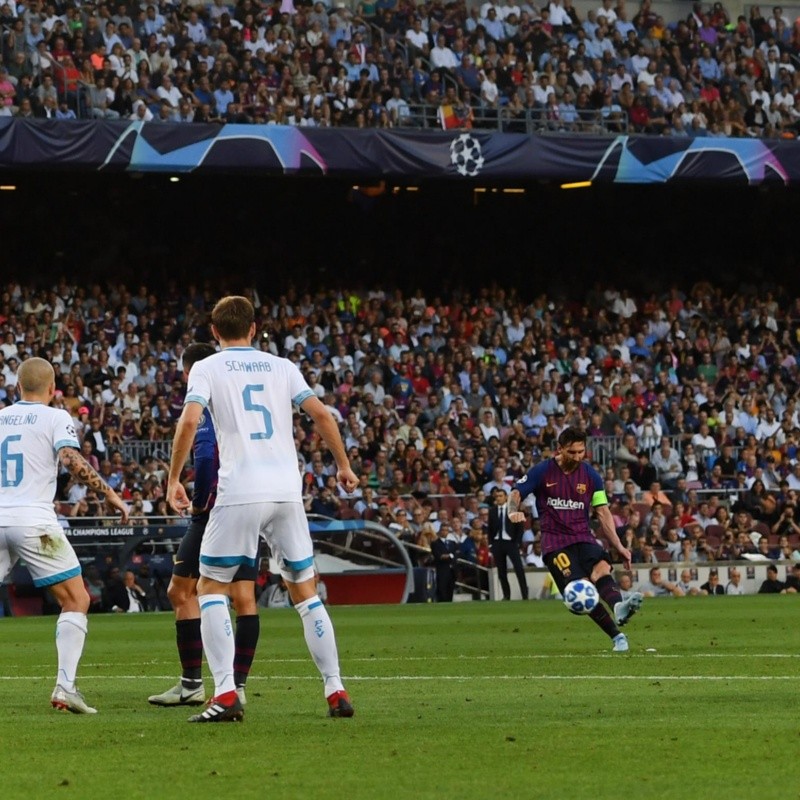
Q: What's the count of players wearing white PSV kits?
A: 2